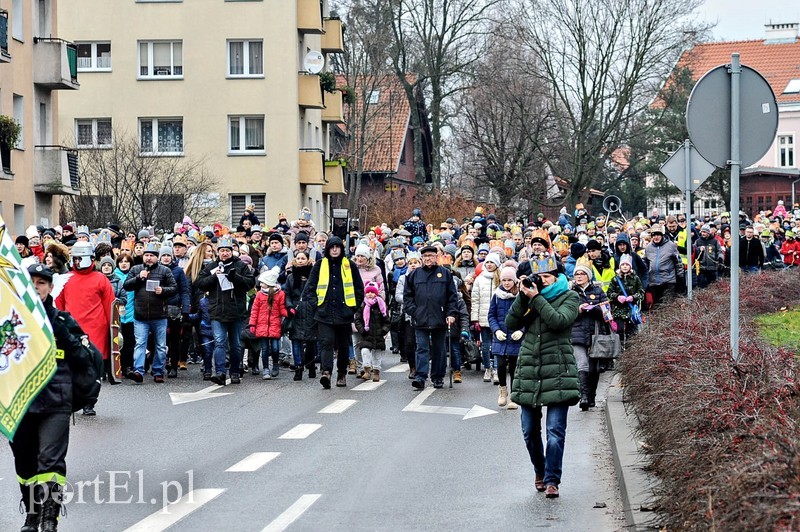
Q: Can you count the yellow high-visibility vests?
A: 3